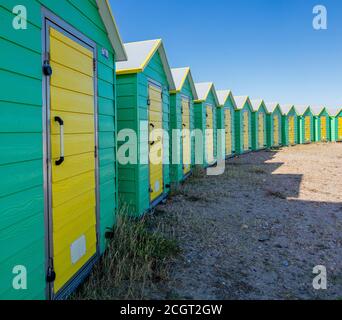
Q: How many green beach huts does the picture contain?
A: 12